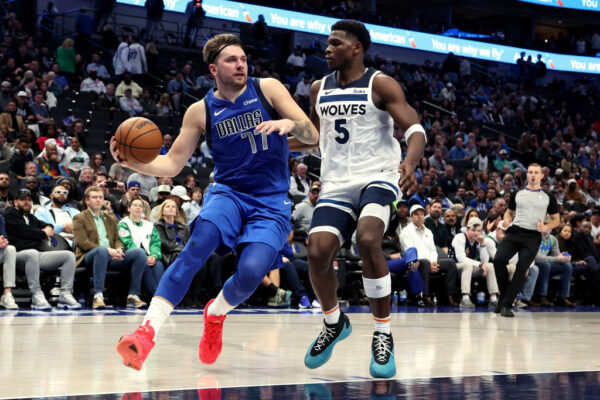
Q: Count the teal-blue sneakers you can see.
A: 2